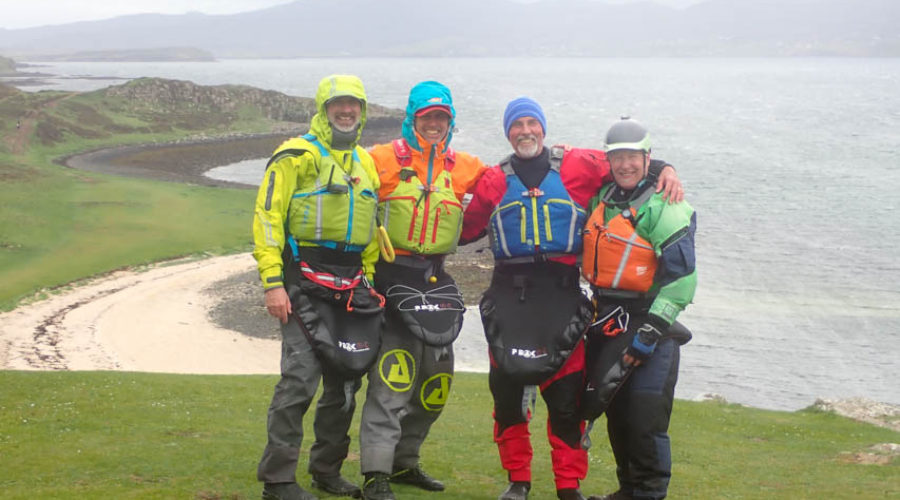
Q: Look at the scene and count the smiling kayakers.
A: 4